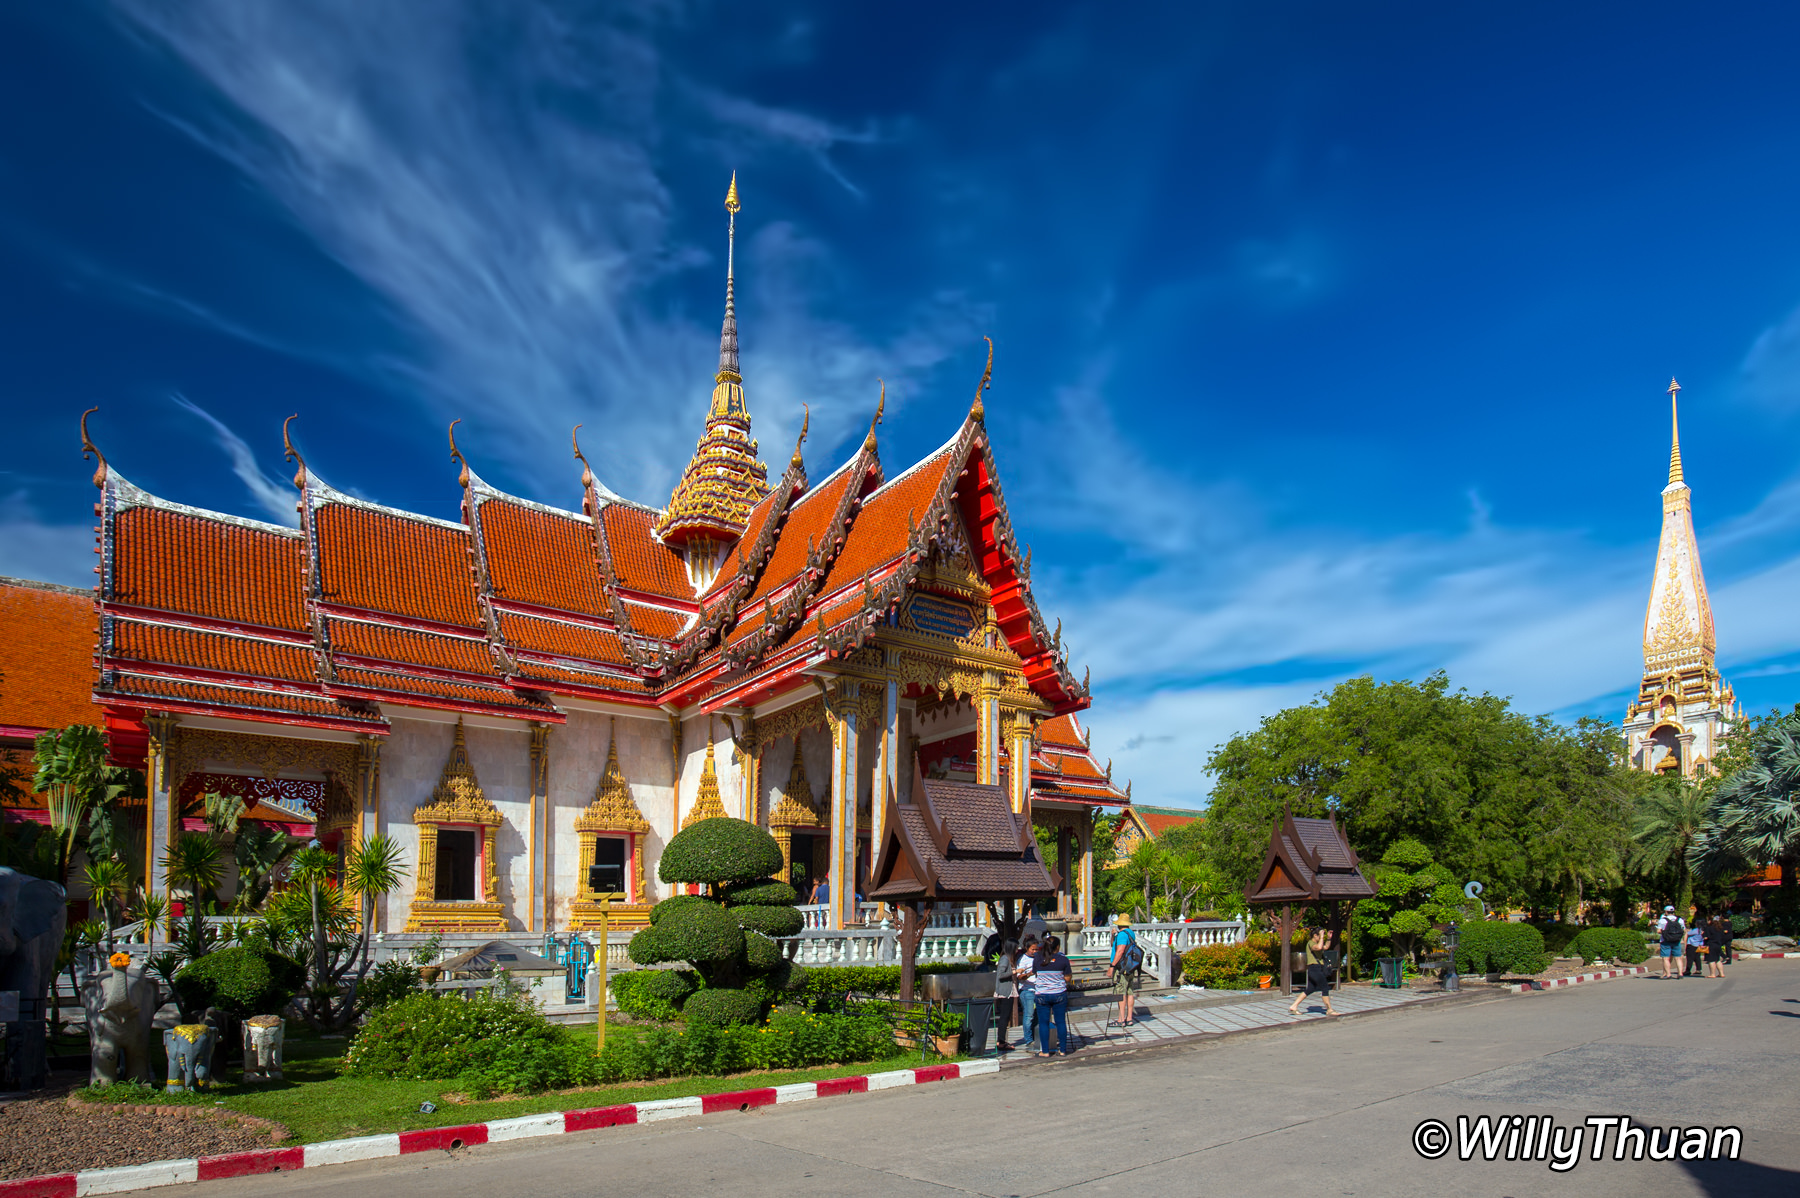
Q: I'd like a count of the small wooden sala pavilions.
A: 2